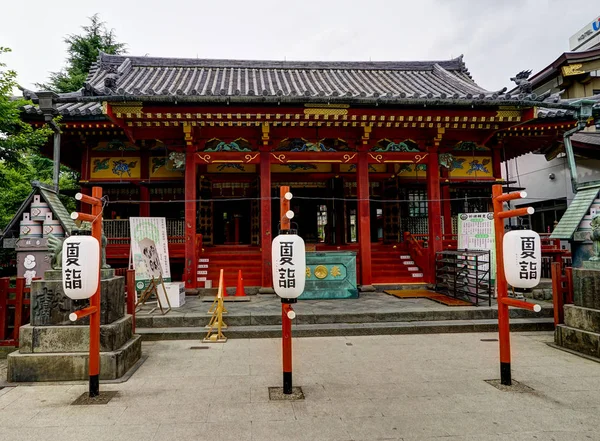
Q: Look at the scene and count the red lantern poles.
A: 3